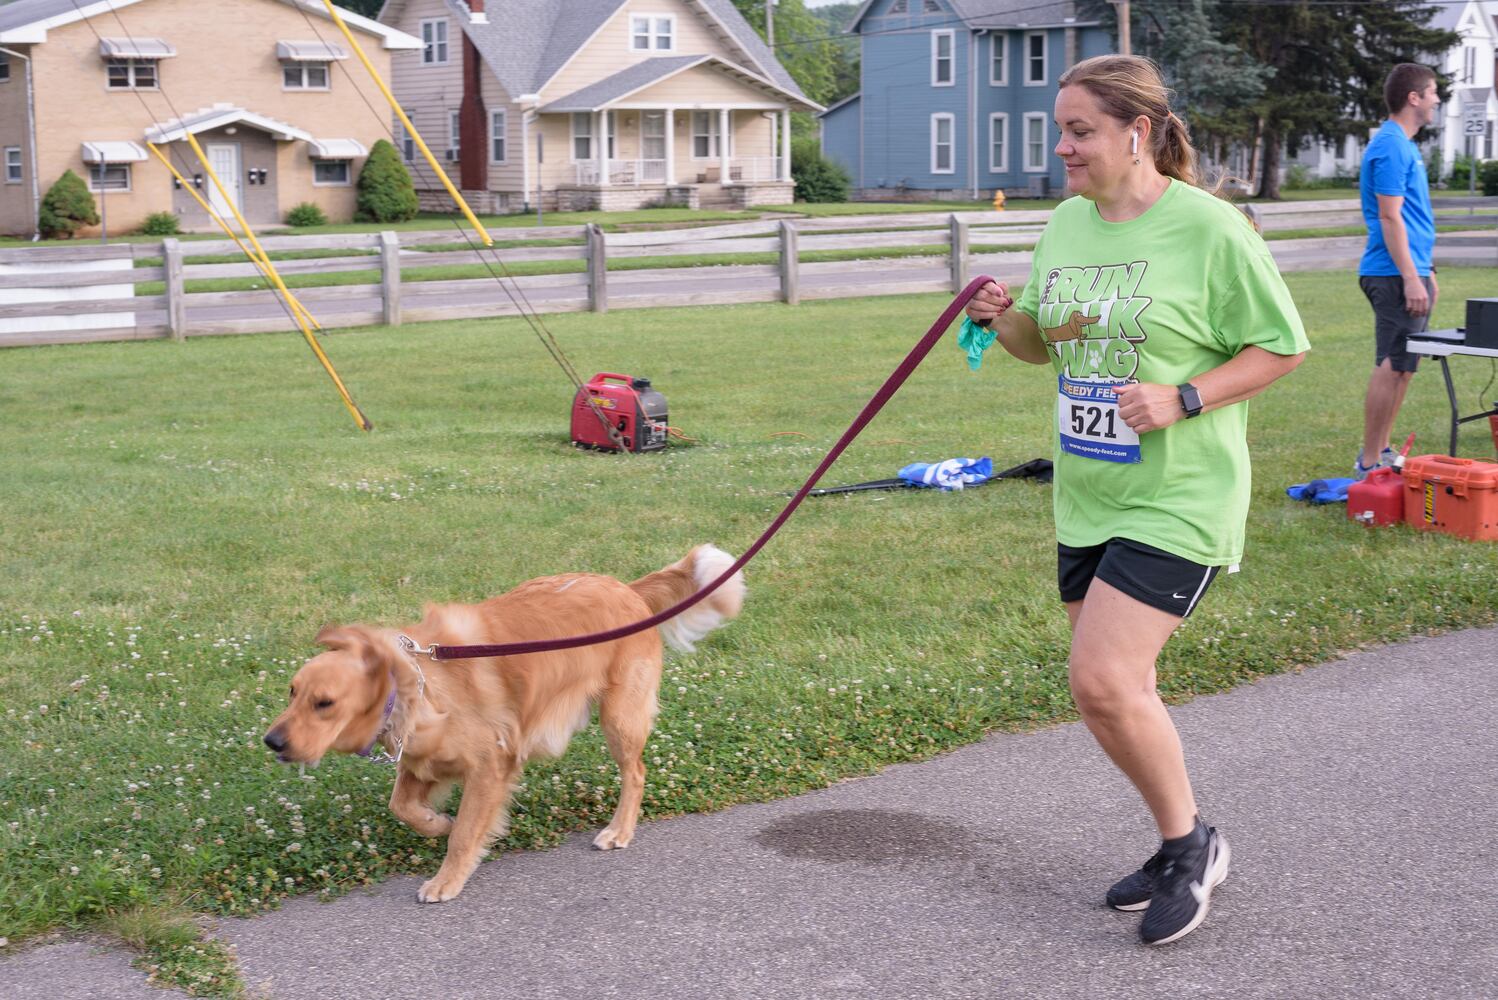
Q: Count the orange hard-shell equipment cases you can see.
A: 1